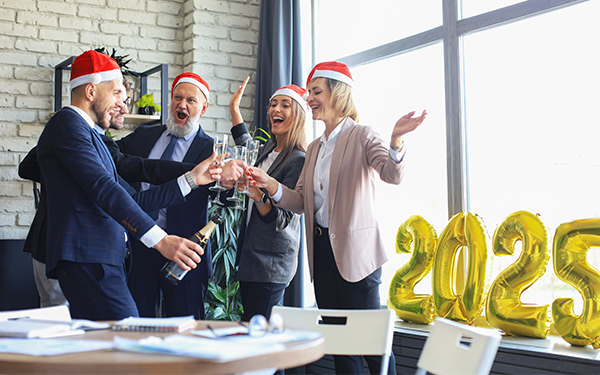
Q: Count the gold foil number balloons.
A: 4